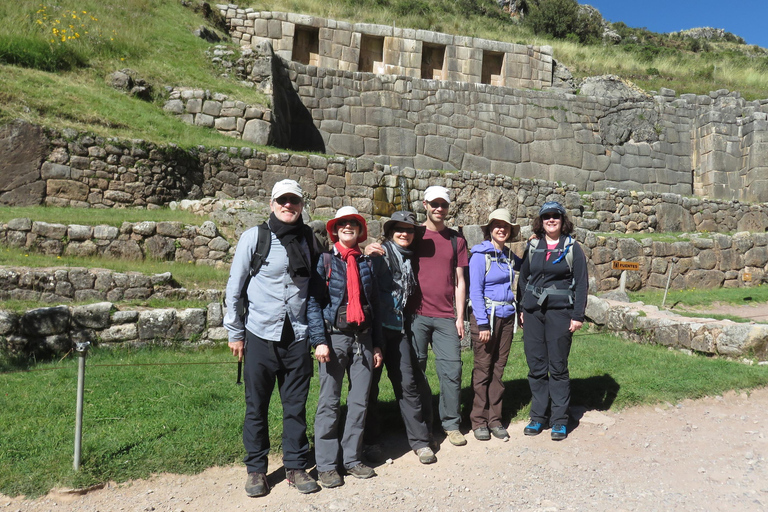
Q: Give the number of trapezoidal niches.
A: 4